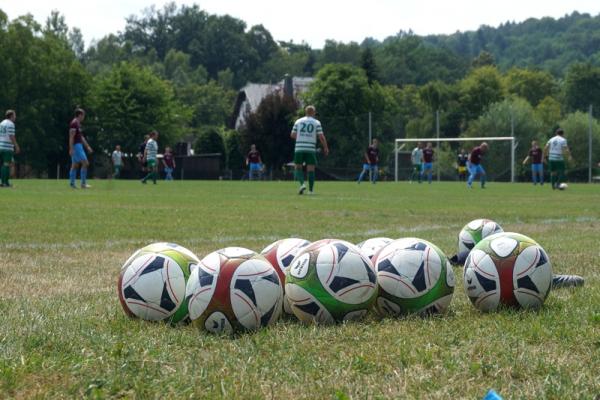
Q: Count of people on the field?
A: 15